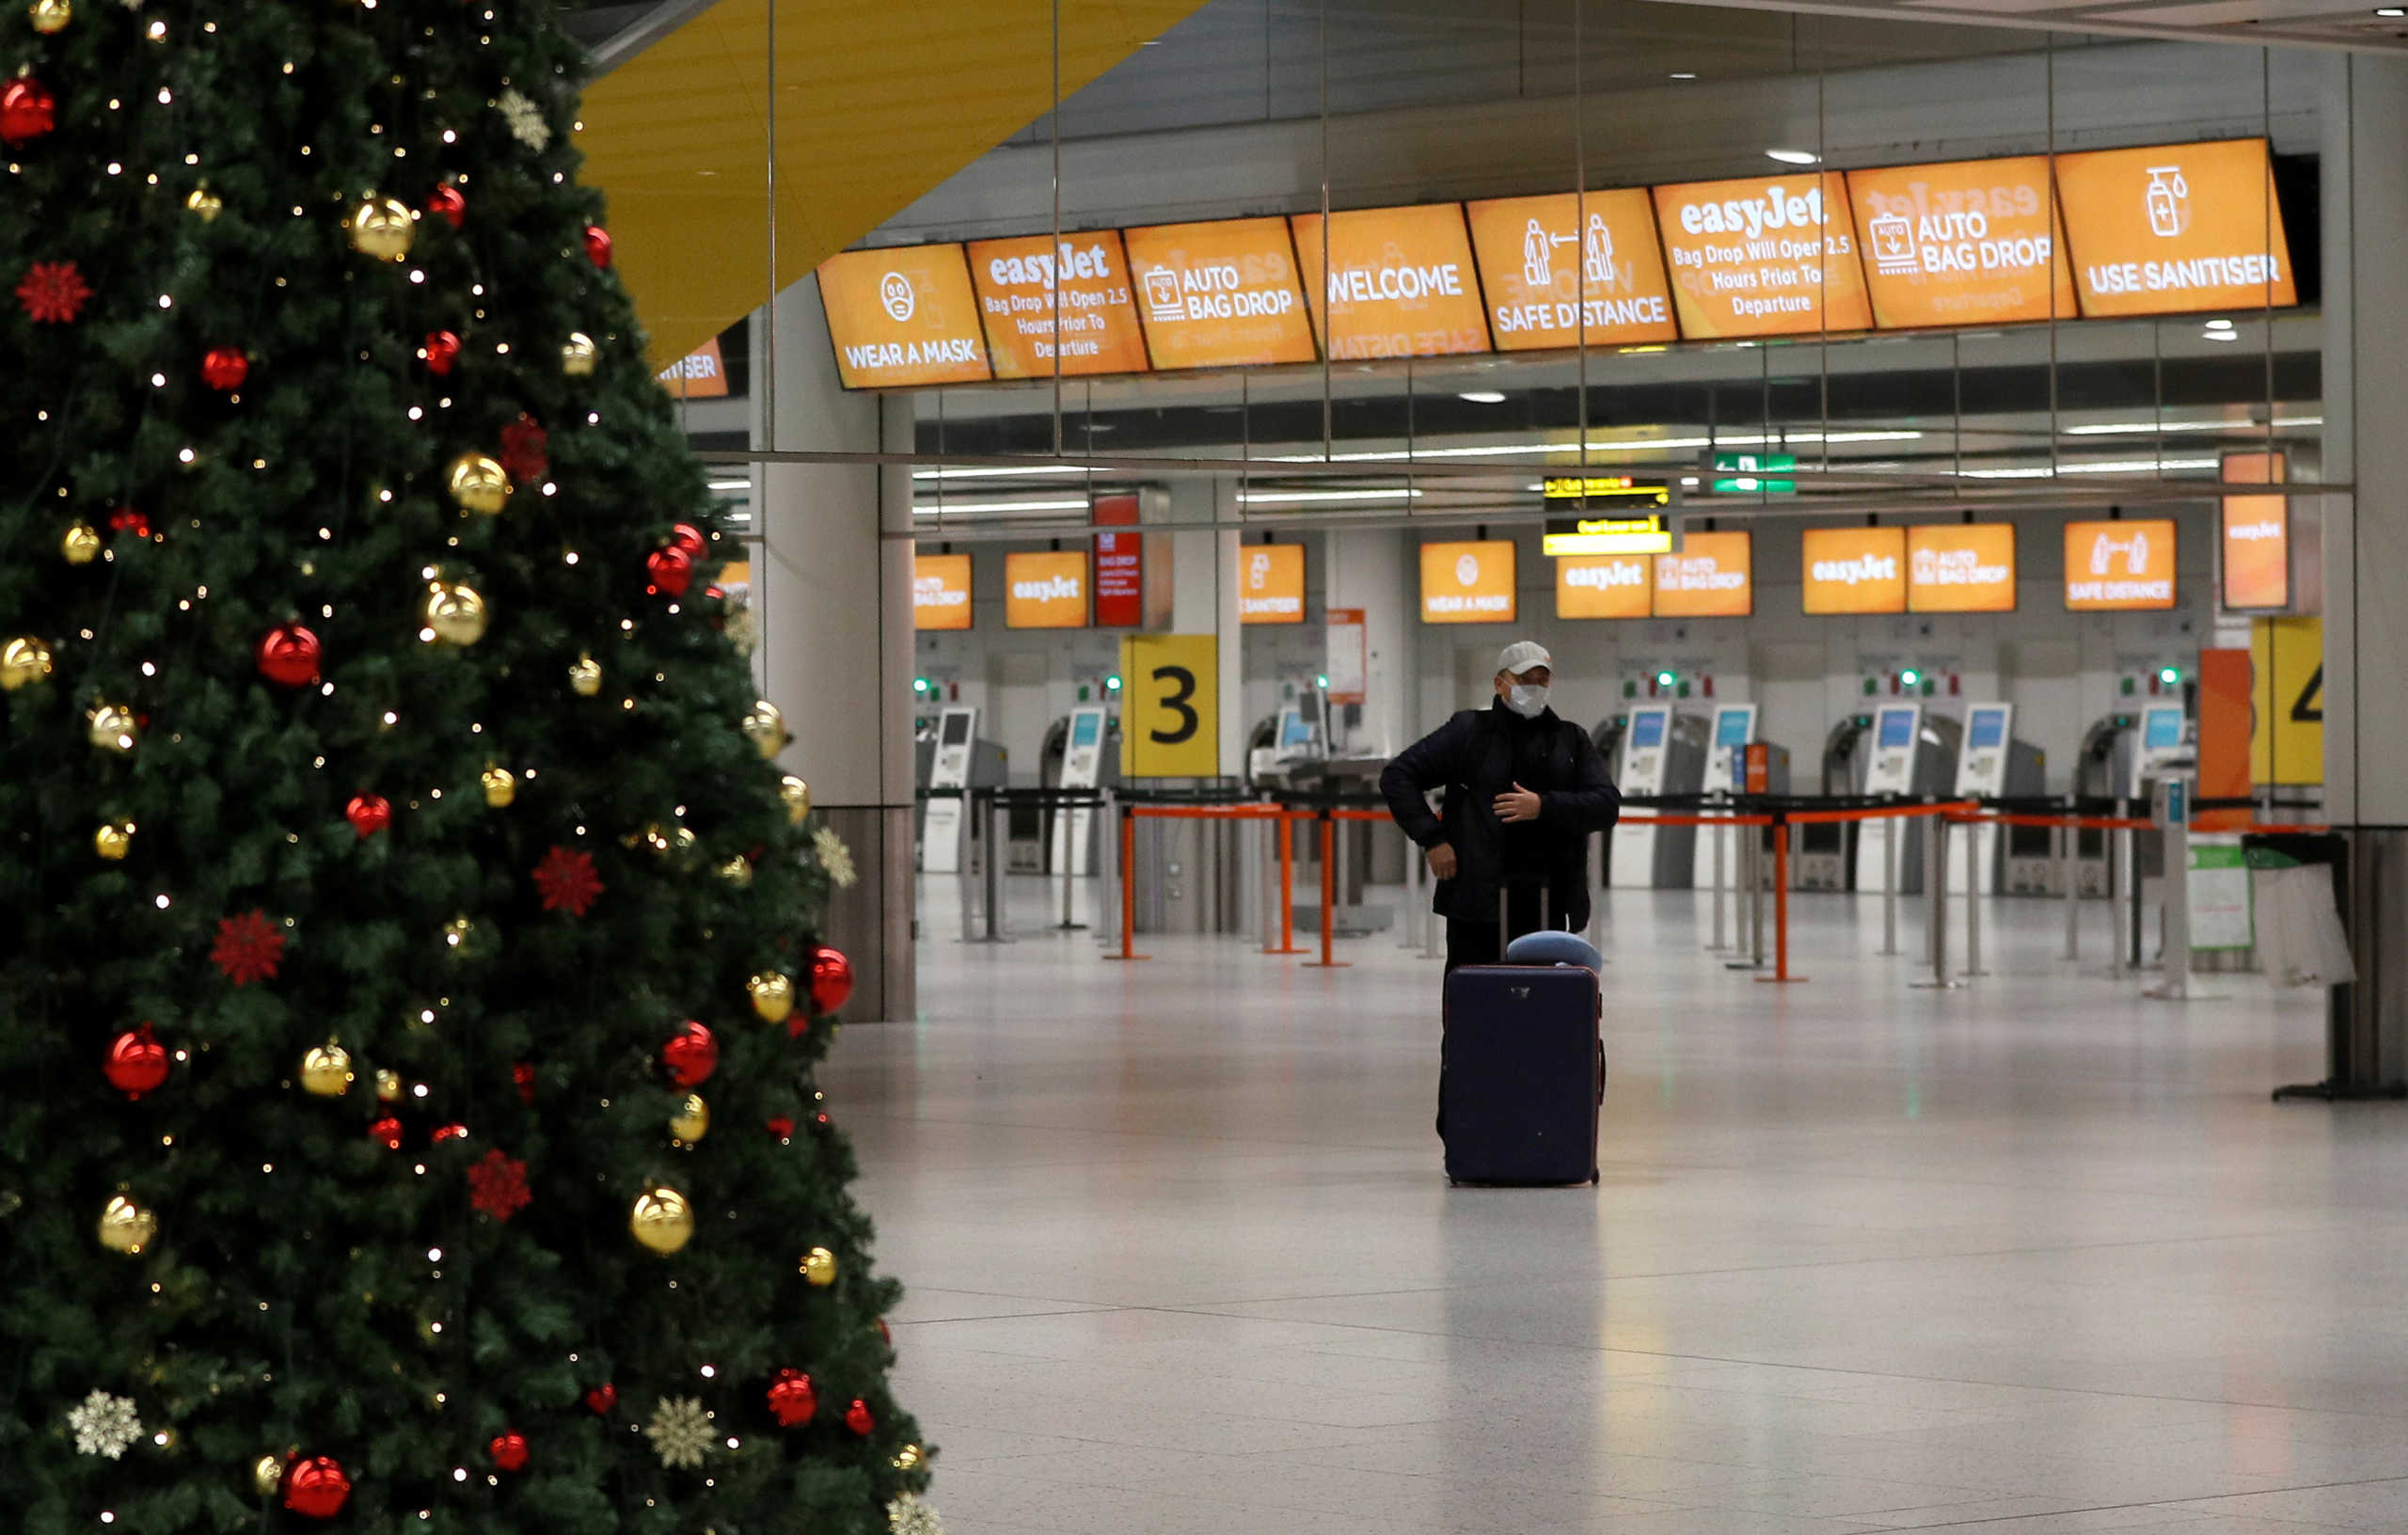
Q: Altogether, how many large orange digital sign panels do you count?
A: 8